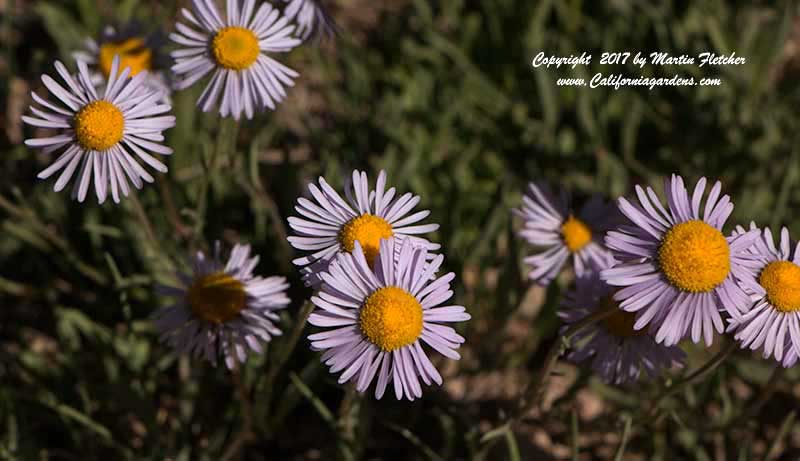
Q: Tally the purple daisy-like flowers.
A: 11